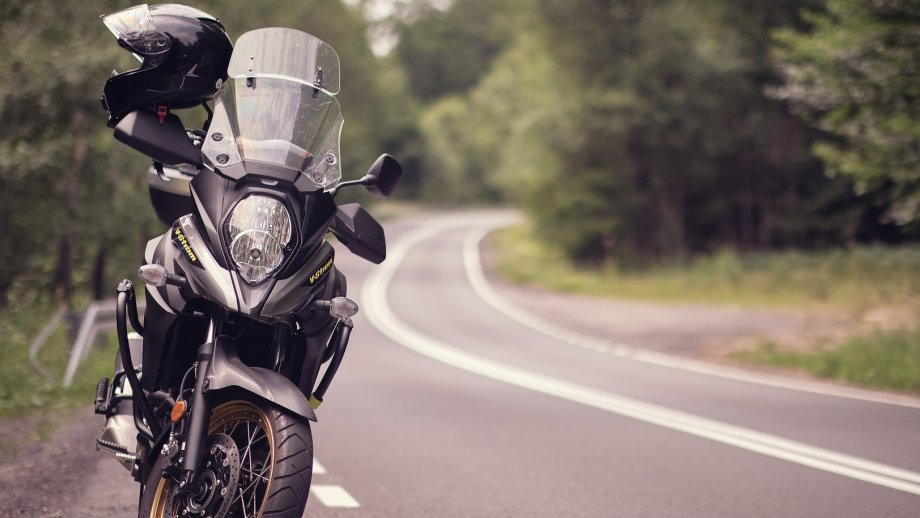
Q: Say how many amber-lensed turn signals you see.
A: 0